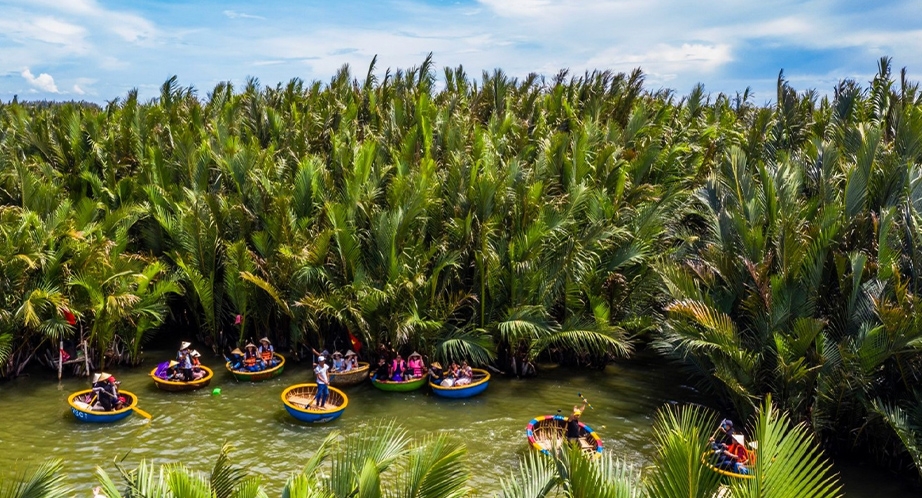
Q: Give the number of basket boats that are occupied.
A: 9